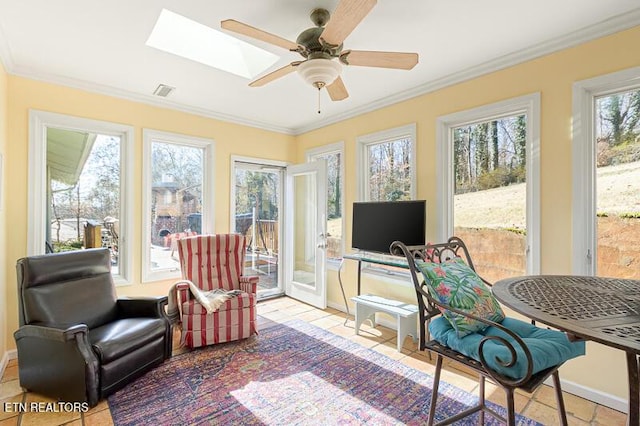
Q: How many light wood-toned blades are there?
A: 5